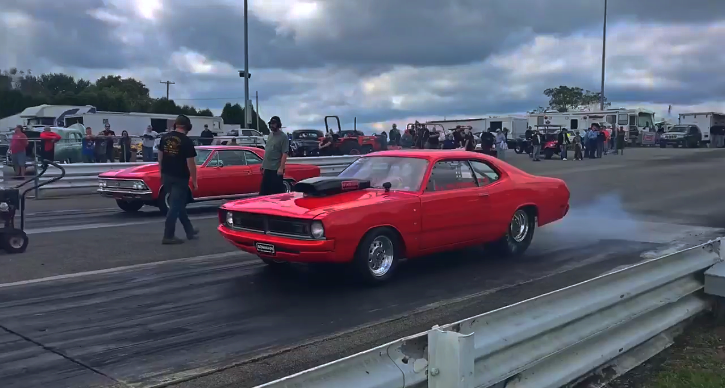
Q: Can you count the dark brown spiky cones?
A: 0